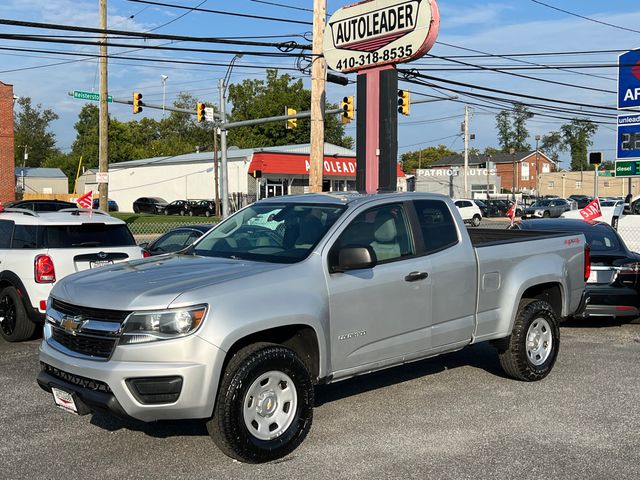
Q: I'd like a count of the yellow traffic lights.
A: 5